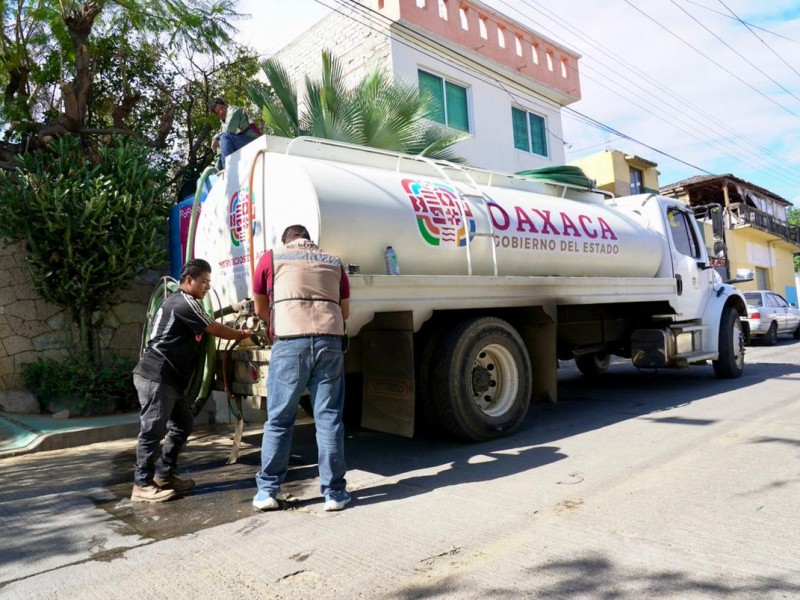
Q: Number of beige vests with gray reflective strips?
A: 1